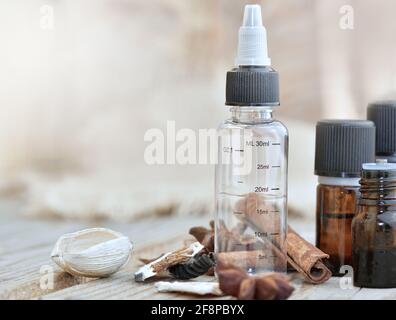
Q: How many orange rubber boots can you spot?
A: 0